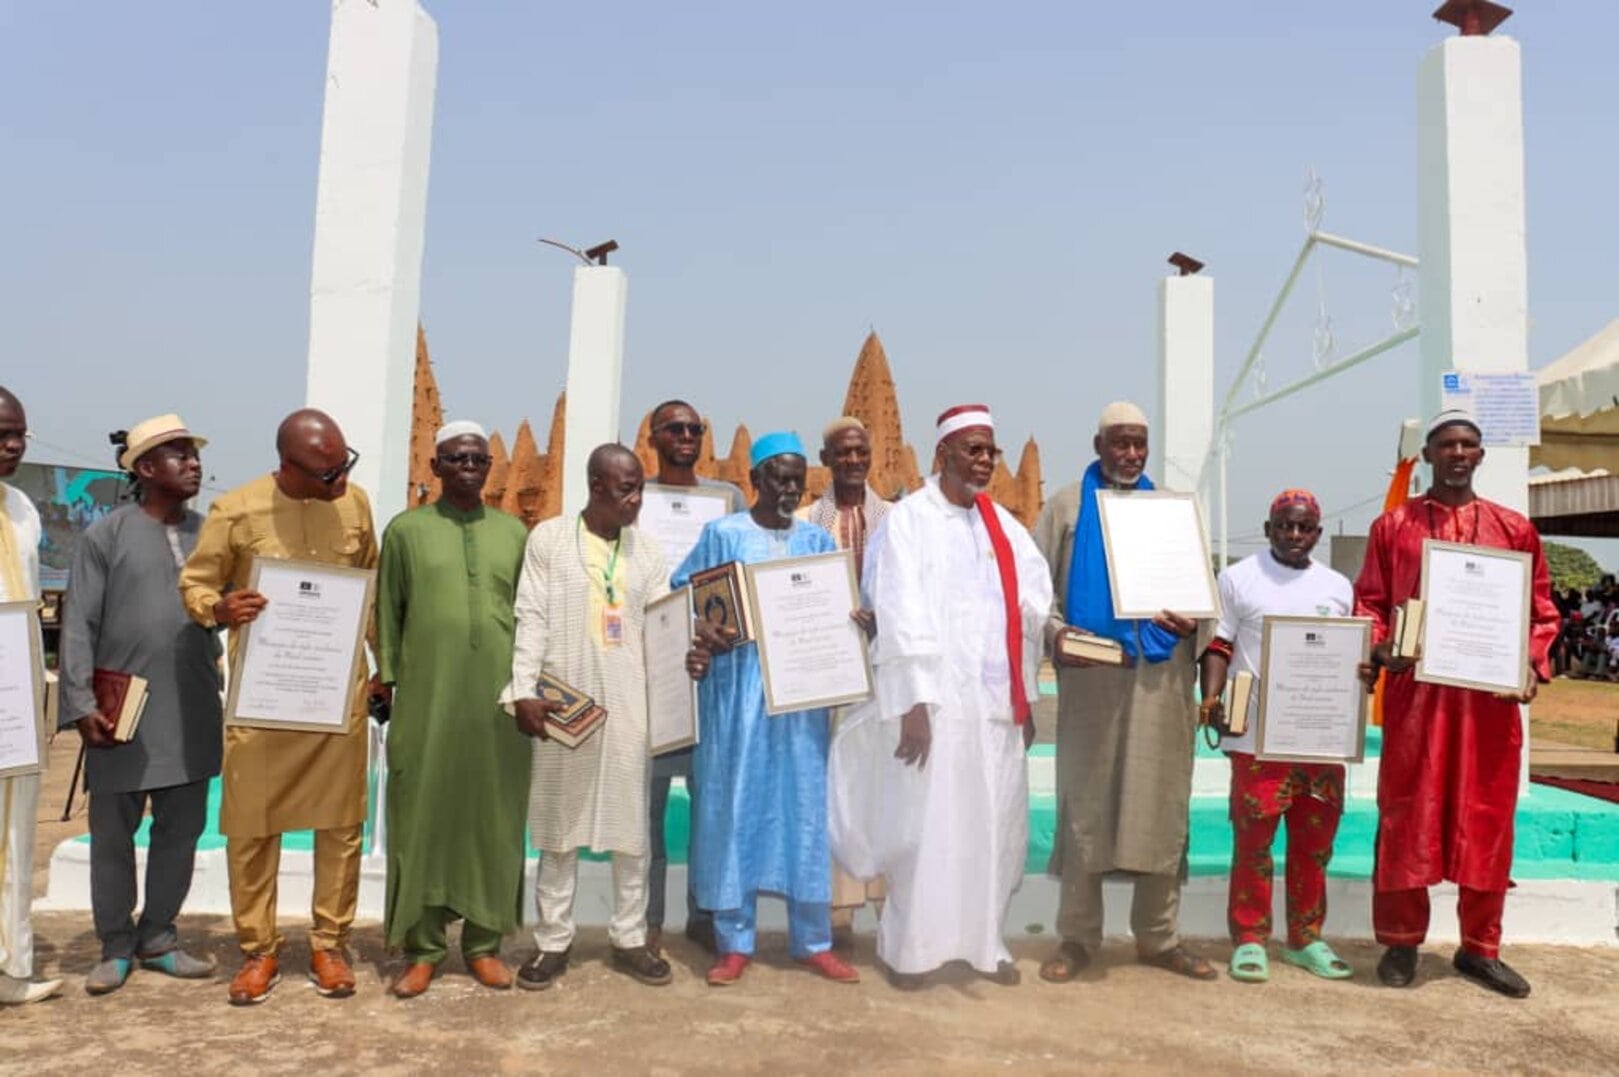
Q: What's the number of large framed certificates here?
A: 8